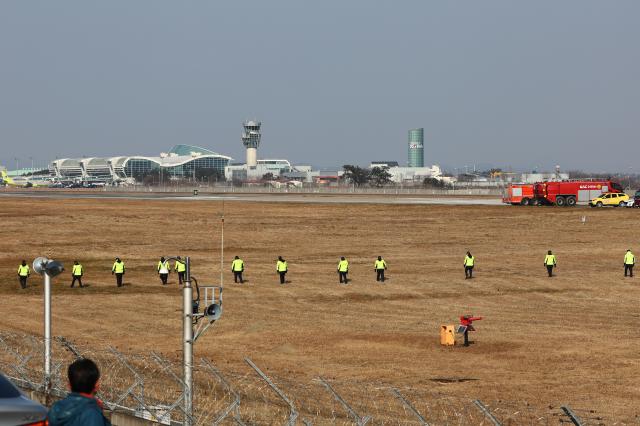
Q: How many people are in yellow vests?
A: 12